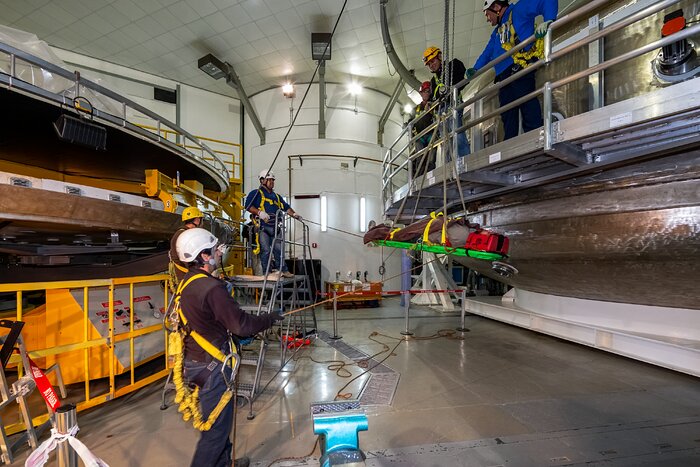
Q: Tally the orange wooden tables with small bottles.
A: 1